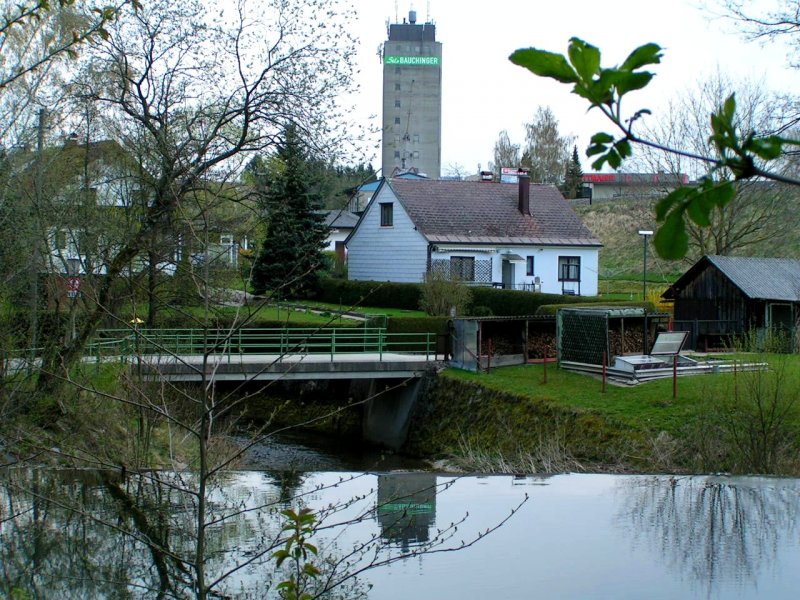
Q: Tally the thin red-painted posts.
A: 5